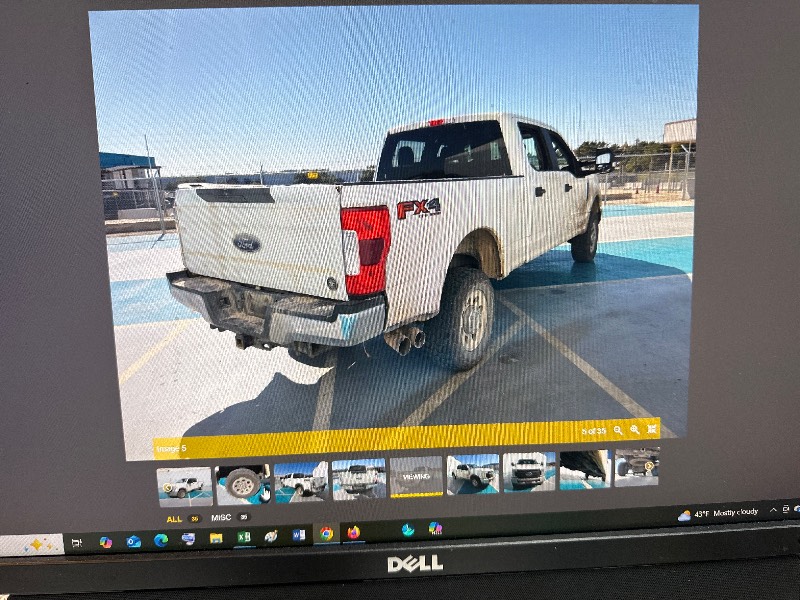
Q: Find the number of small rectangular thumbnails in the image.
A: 9